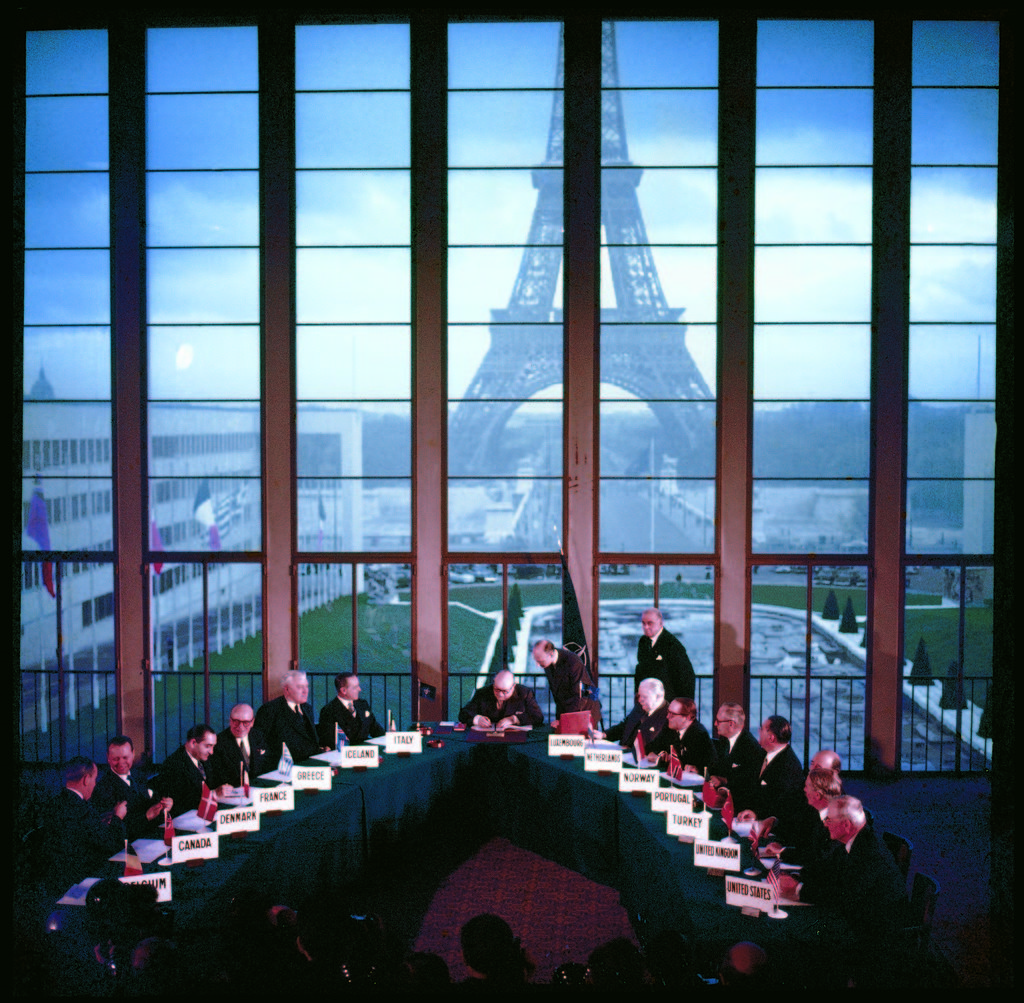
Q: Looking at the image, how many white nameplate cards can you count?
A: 14